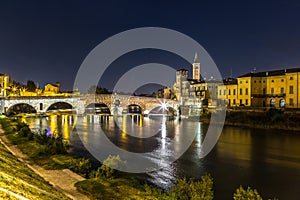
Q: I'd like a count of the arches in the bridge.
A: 5